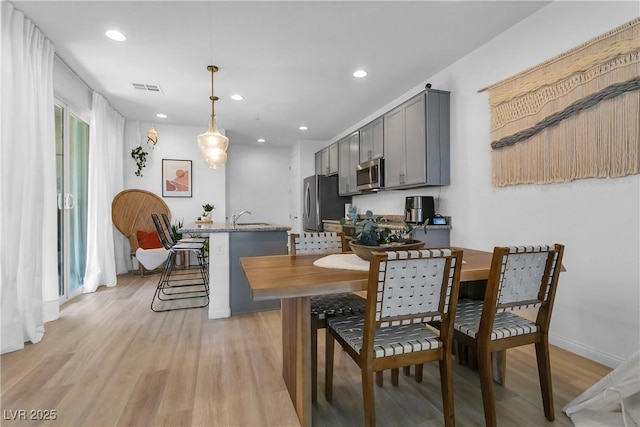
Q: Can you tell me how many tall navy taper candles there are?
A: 0